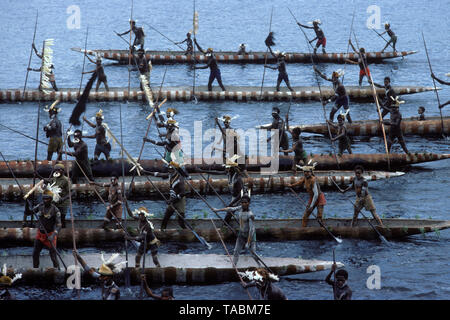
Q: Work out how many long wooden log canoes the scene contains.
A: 7